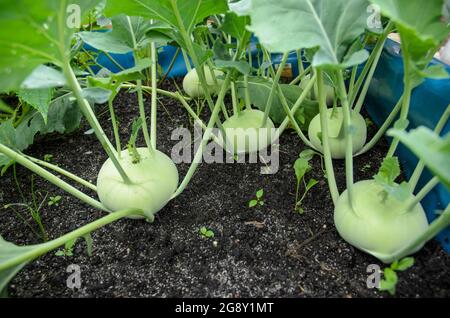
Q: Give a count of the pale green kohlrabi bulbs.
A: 6